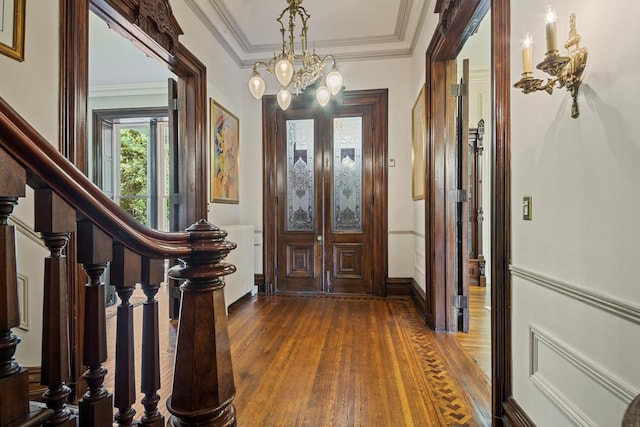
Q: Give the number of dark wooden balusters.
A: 5